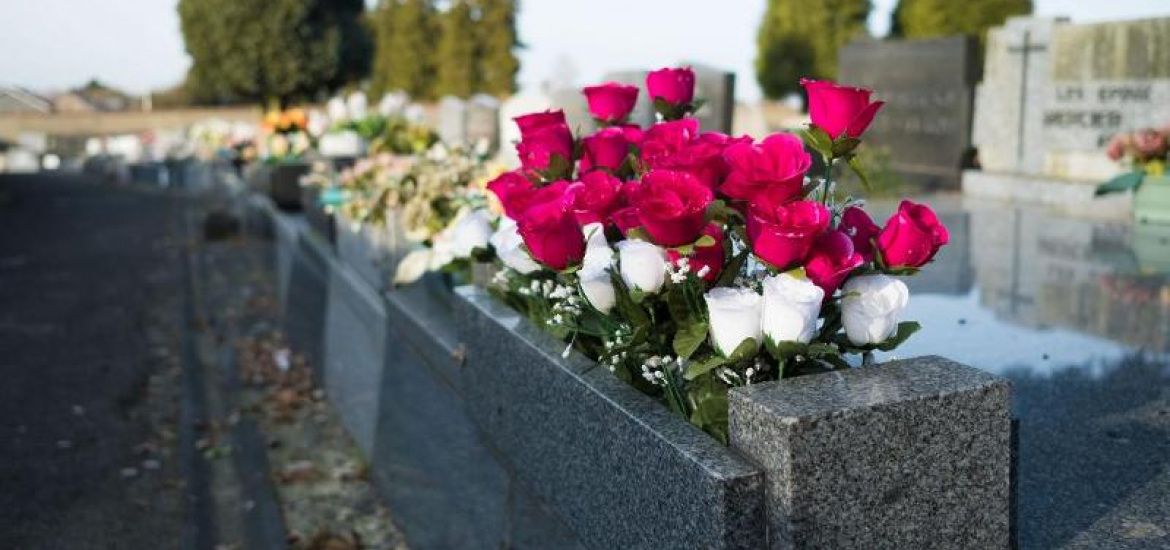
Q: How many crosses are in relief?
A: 1